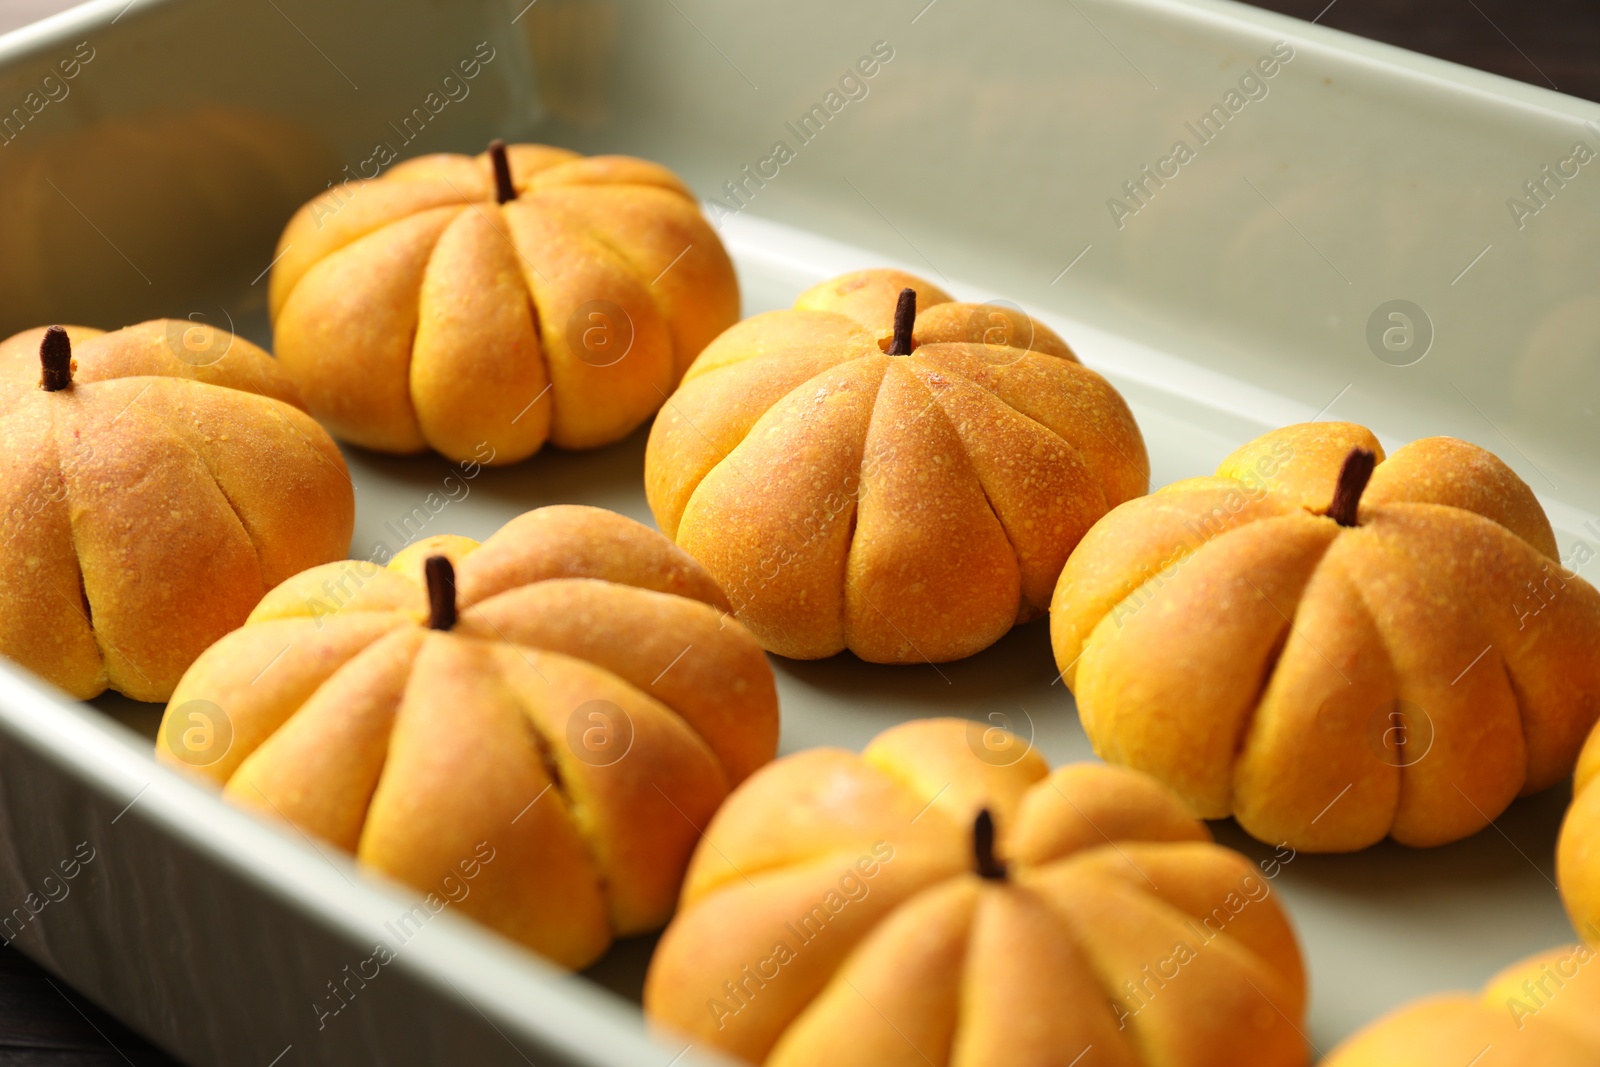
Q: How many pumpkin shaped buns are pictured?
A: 8